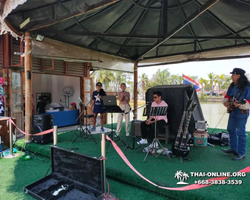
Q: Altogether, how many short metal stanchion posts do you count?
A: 3